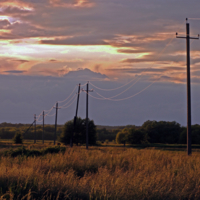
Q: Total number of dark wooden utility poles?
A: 6